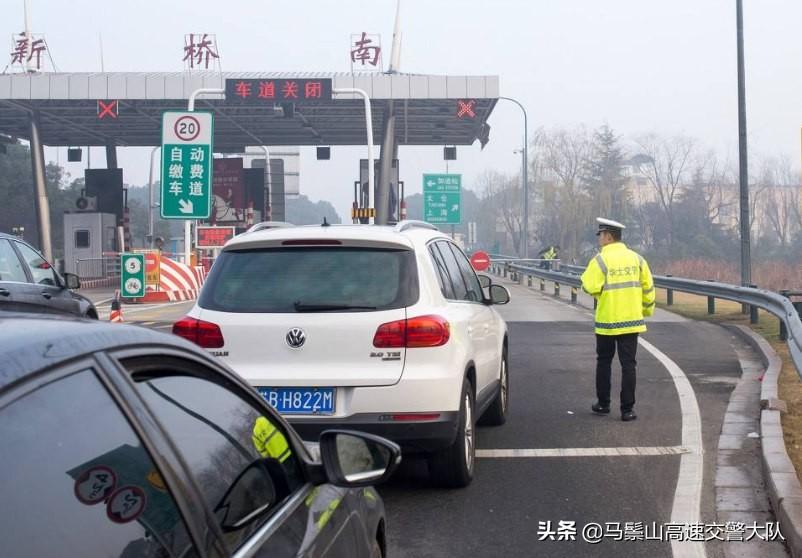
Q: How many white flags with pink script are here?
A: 0